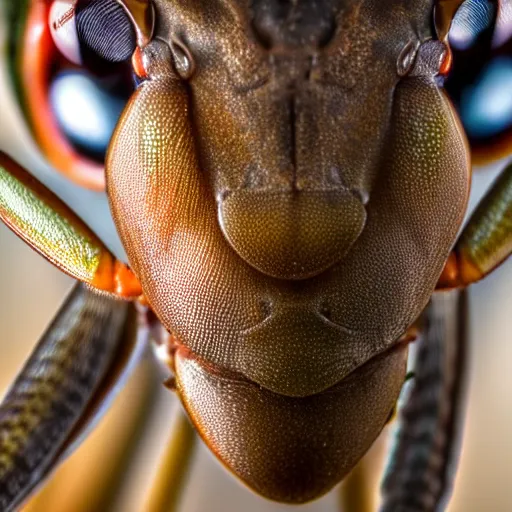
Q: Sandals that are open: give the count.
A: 0